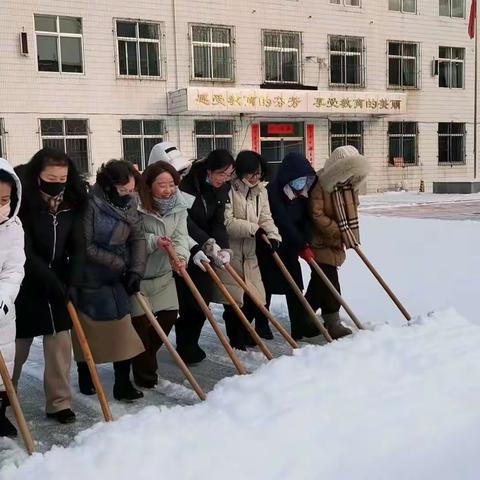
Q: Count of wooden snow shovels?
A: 9